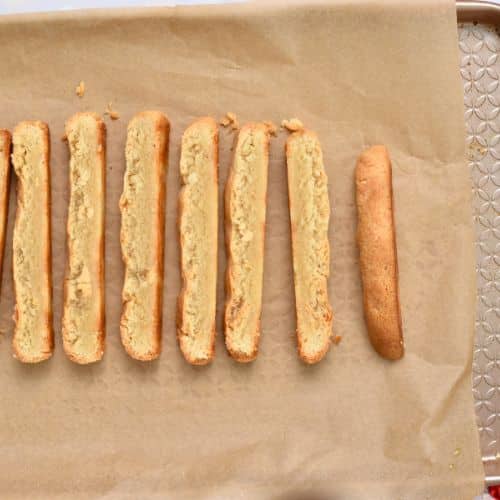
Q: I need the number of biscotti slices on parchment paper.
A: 8